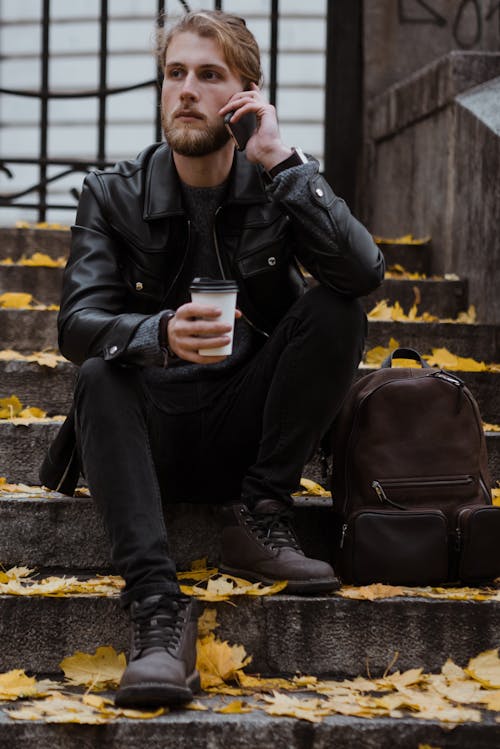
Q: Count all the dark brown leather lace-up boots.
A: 2